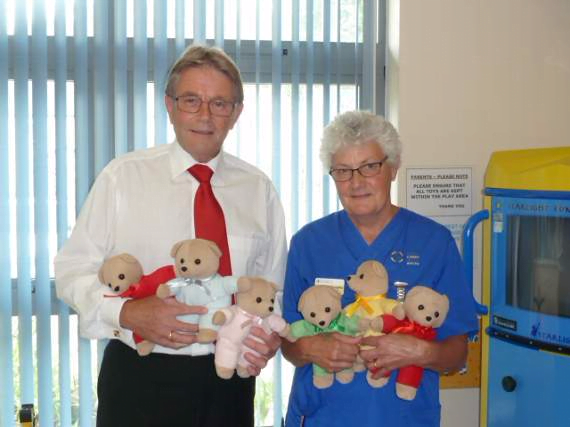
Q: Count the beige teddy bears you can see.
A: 6